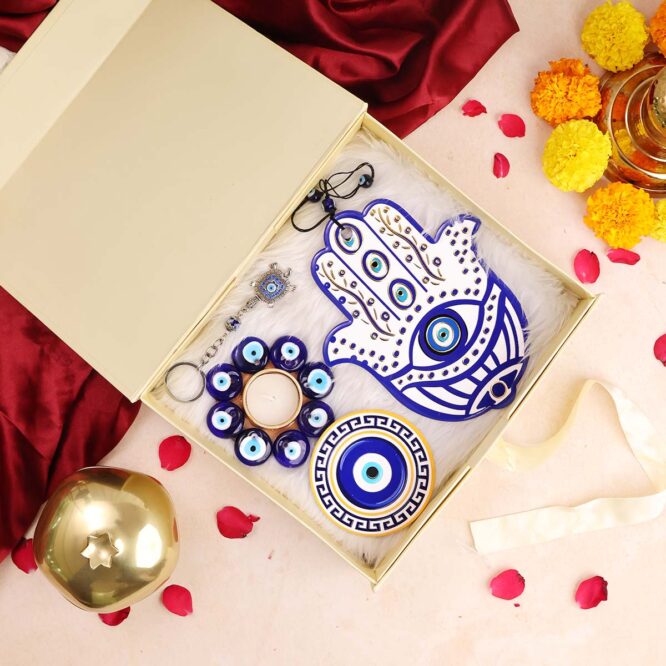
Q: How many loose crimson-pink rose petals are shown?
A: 13